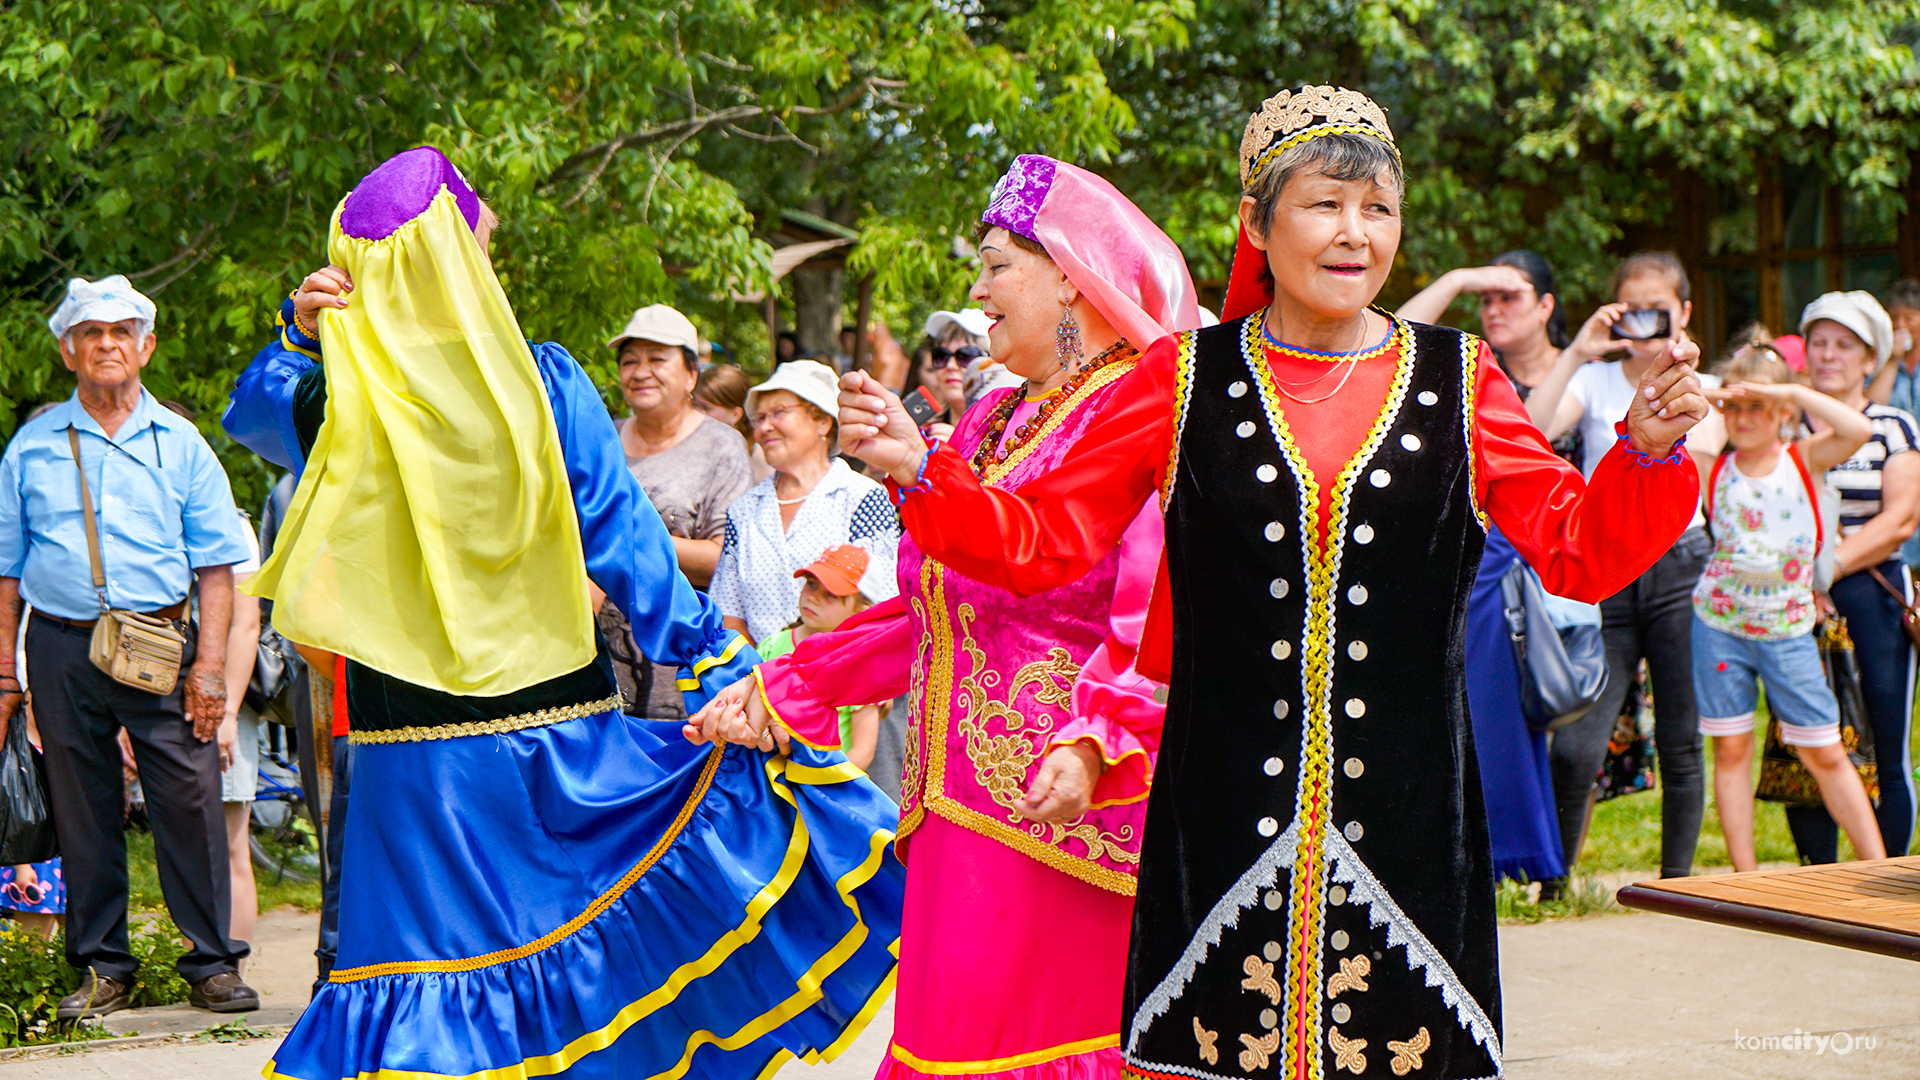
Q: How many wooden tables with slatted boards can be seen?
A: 1